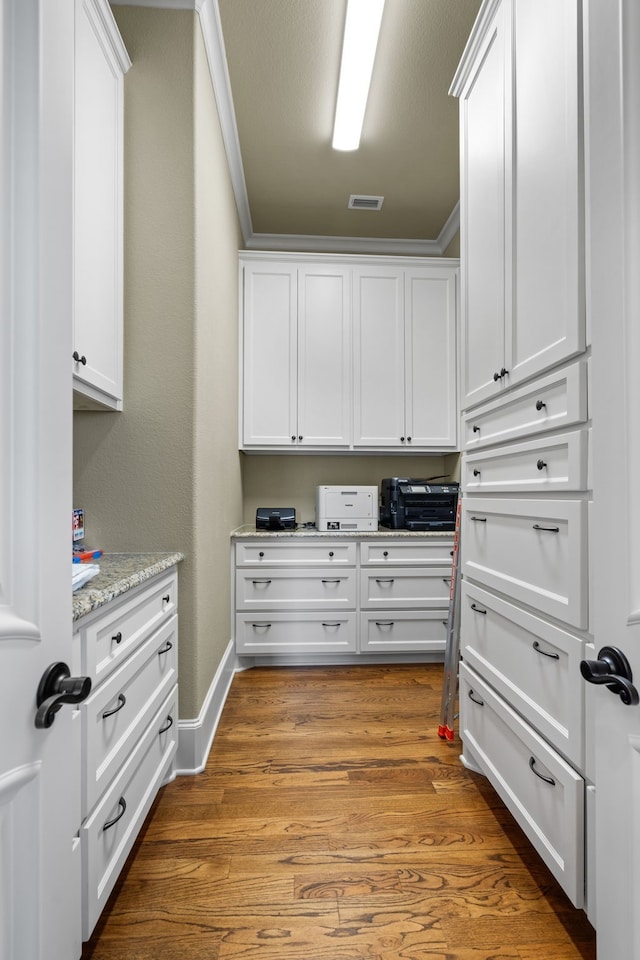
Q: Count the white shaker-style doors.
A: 7